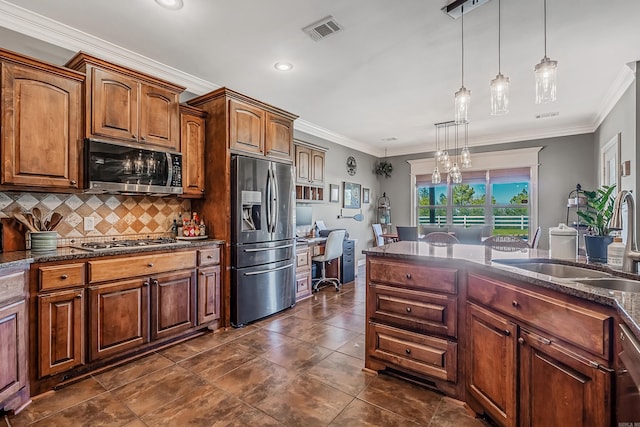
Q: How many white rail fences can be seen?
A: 1